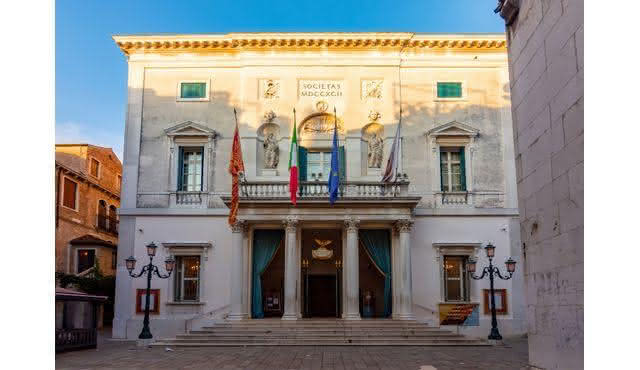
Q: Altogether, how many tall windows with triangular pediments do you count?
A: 2